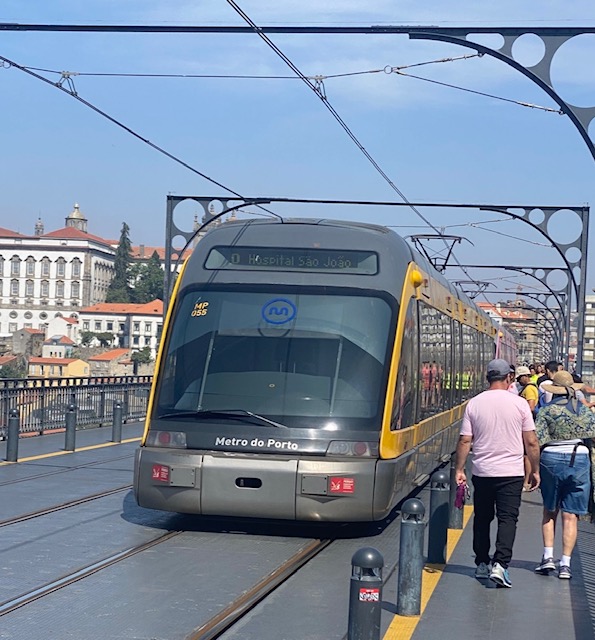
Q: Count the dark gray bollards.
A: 7